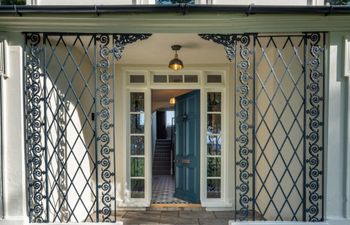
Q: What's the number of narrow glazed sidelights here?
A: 2